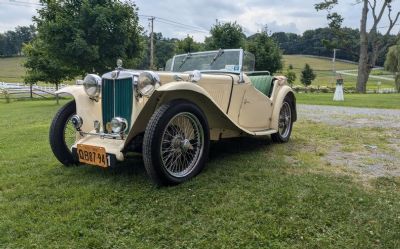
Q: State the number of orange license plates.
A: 1